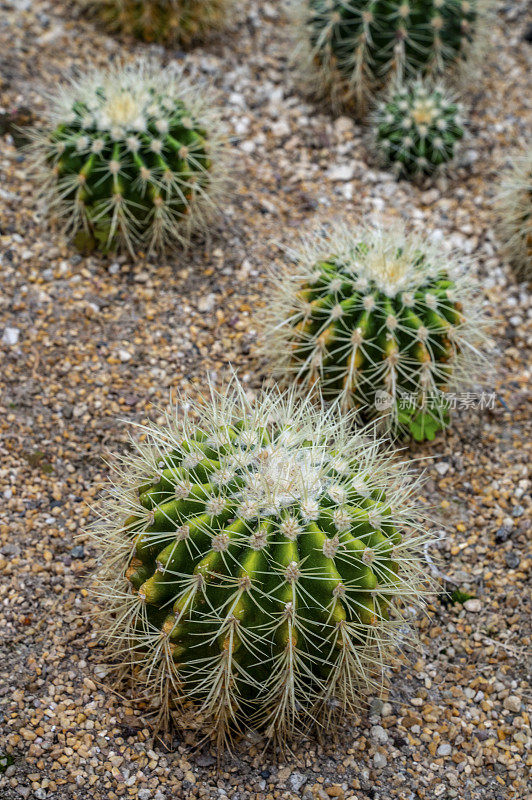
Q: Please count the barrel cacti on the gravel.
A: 7